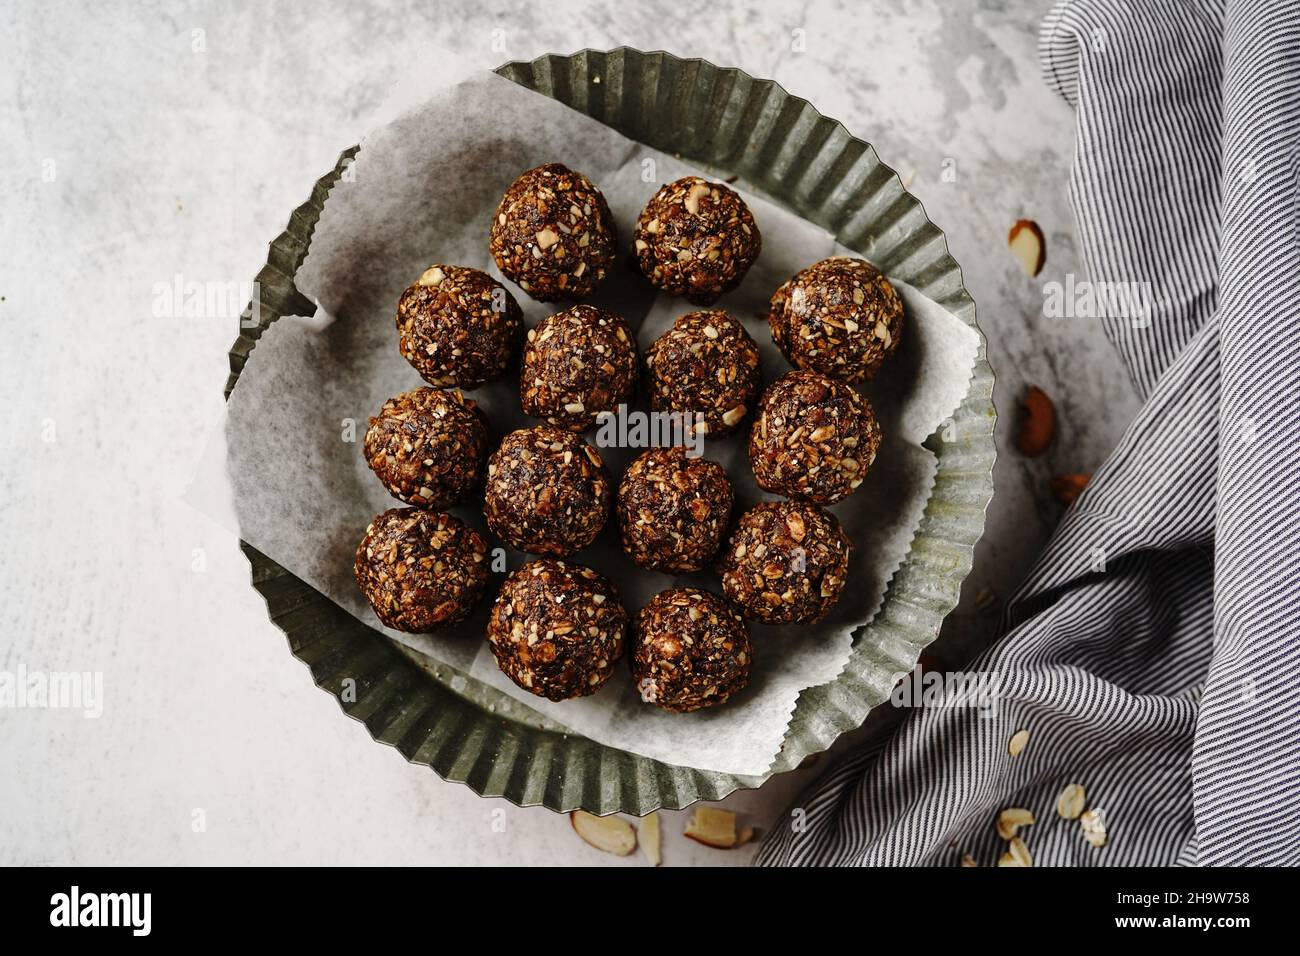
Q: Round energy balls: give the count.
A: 14